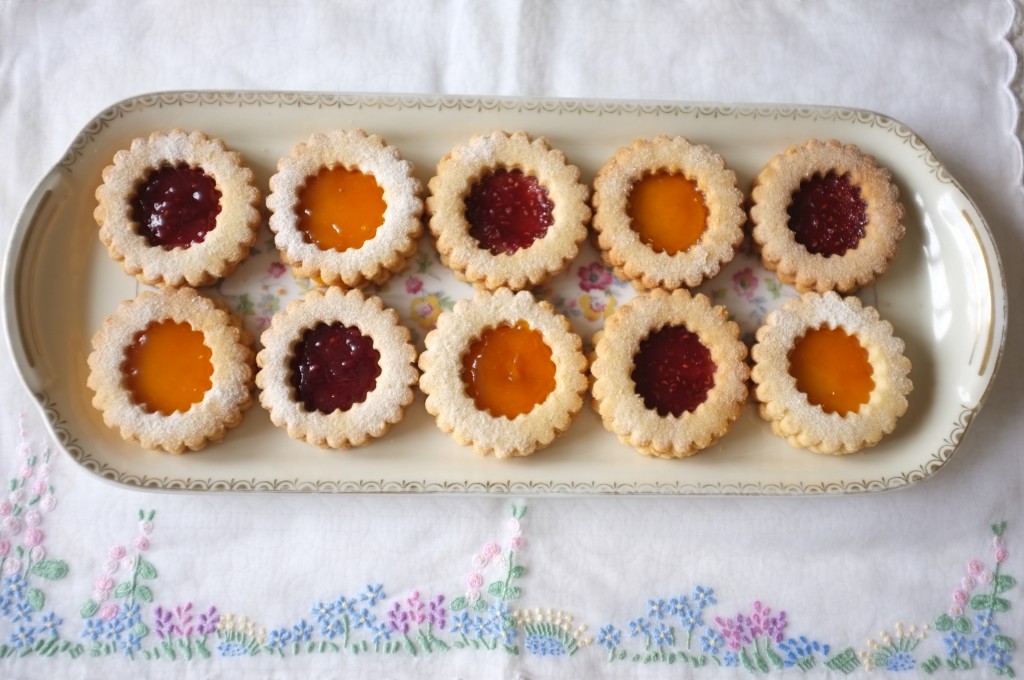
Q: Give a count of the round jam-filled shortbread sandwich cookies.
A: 10